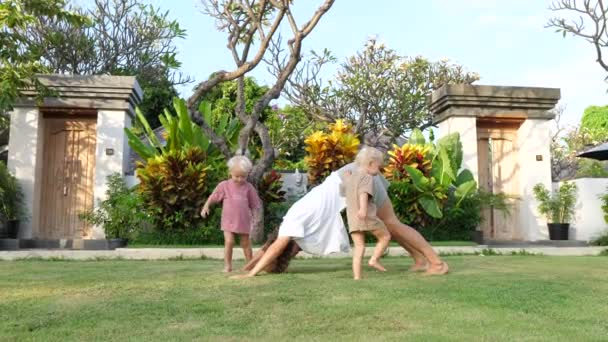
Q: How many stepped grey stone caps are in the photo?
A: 2